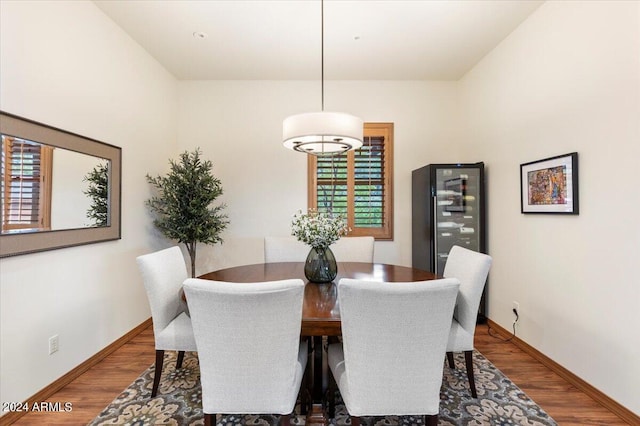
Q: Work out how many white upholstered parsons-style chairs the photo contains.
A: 6